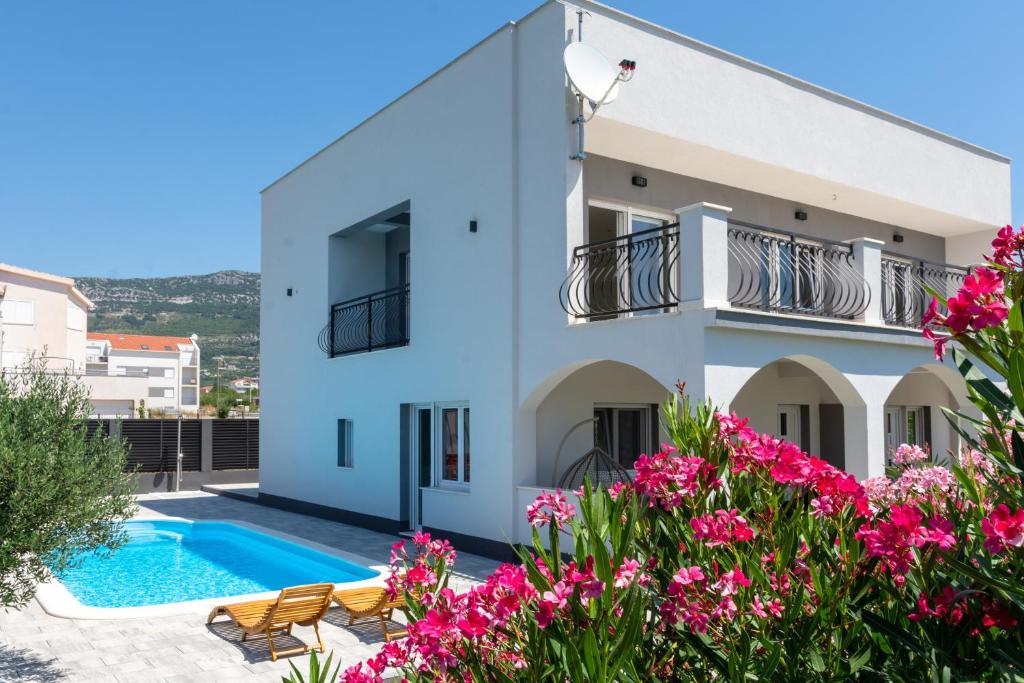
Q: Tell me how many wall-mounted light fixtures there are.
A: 5